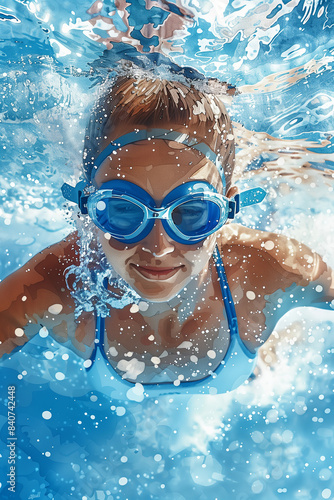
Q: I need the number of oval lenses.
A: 2